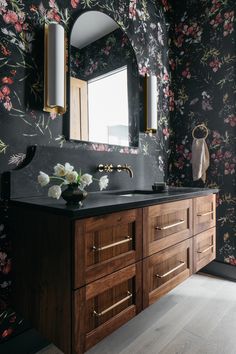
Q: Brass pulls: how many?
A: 6